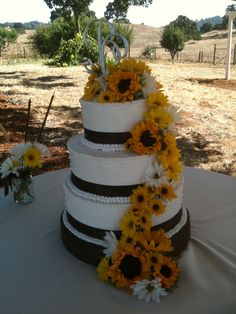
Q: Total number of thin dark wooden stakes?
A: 2